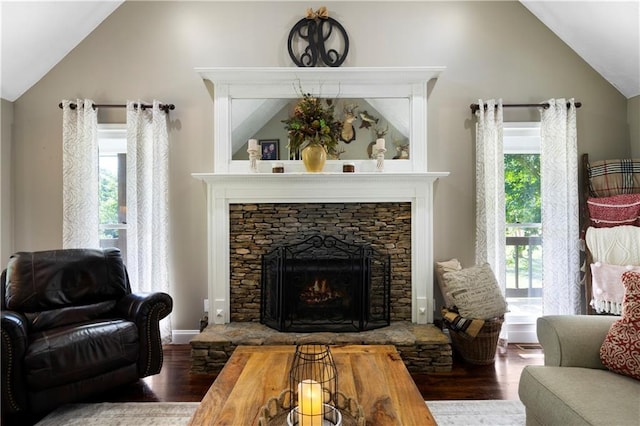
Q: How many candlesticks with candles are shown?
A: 2